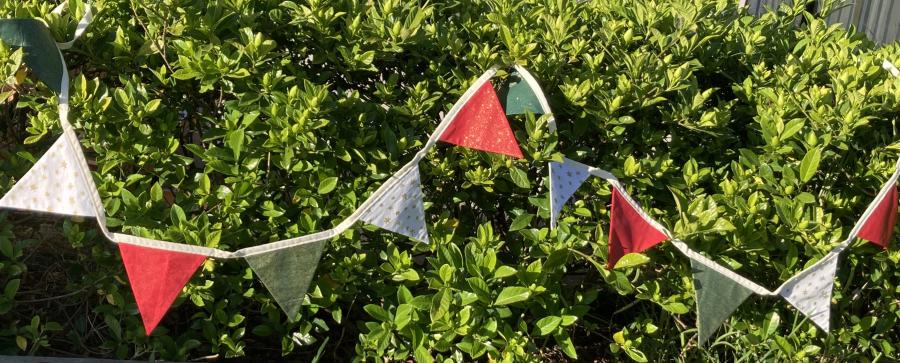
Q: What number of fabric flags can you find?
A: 12